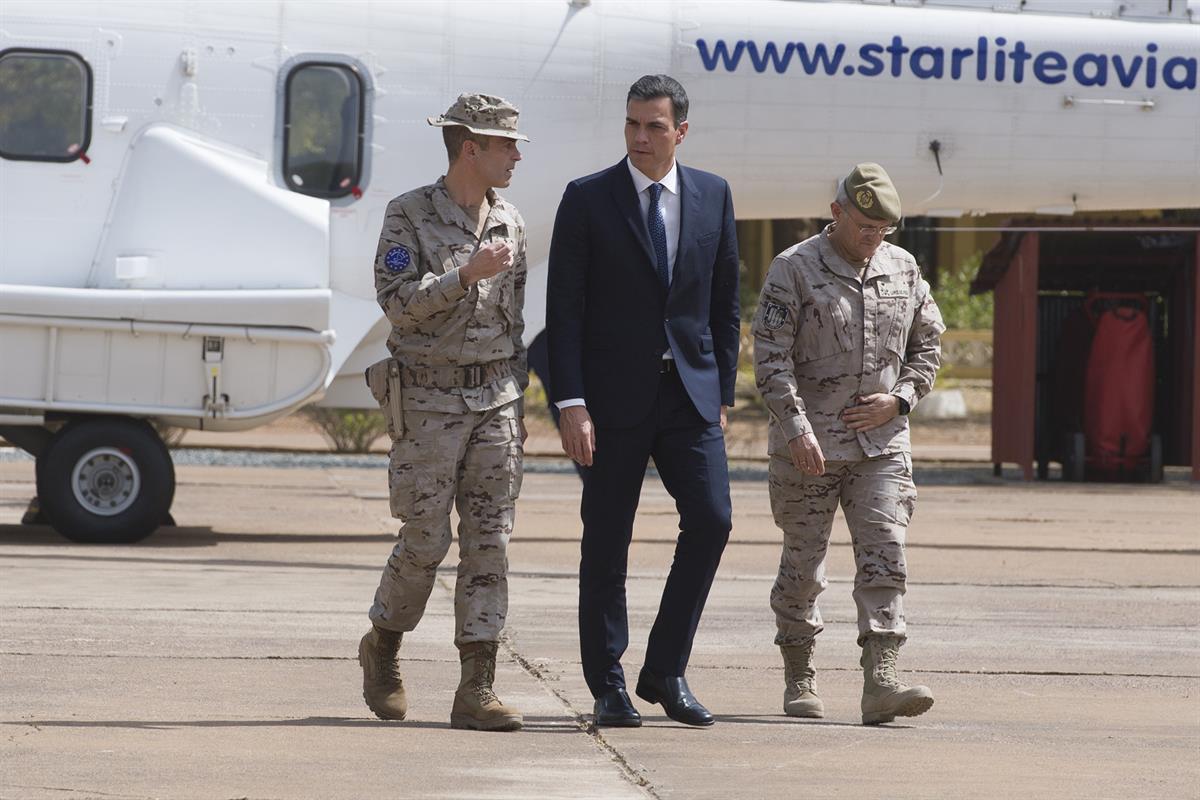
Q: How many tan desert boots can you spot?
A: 4